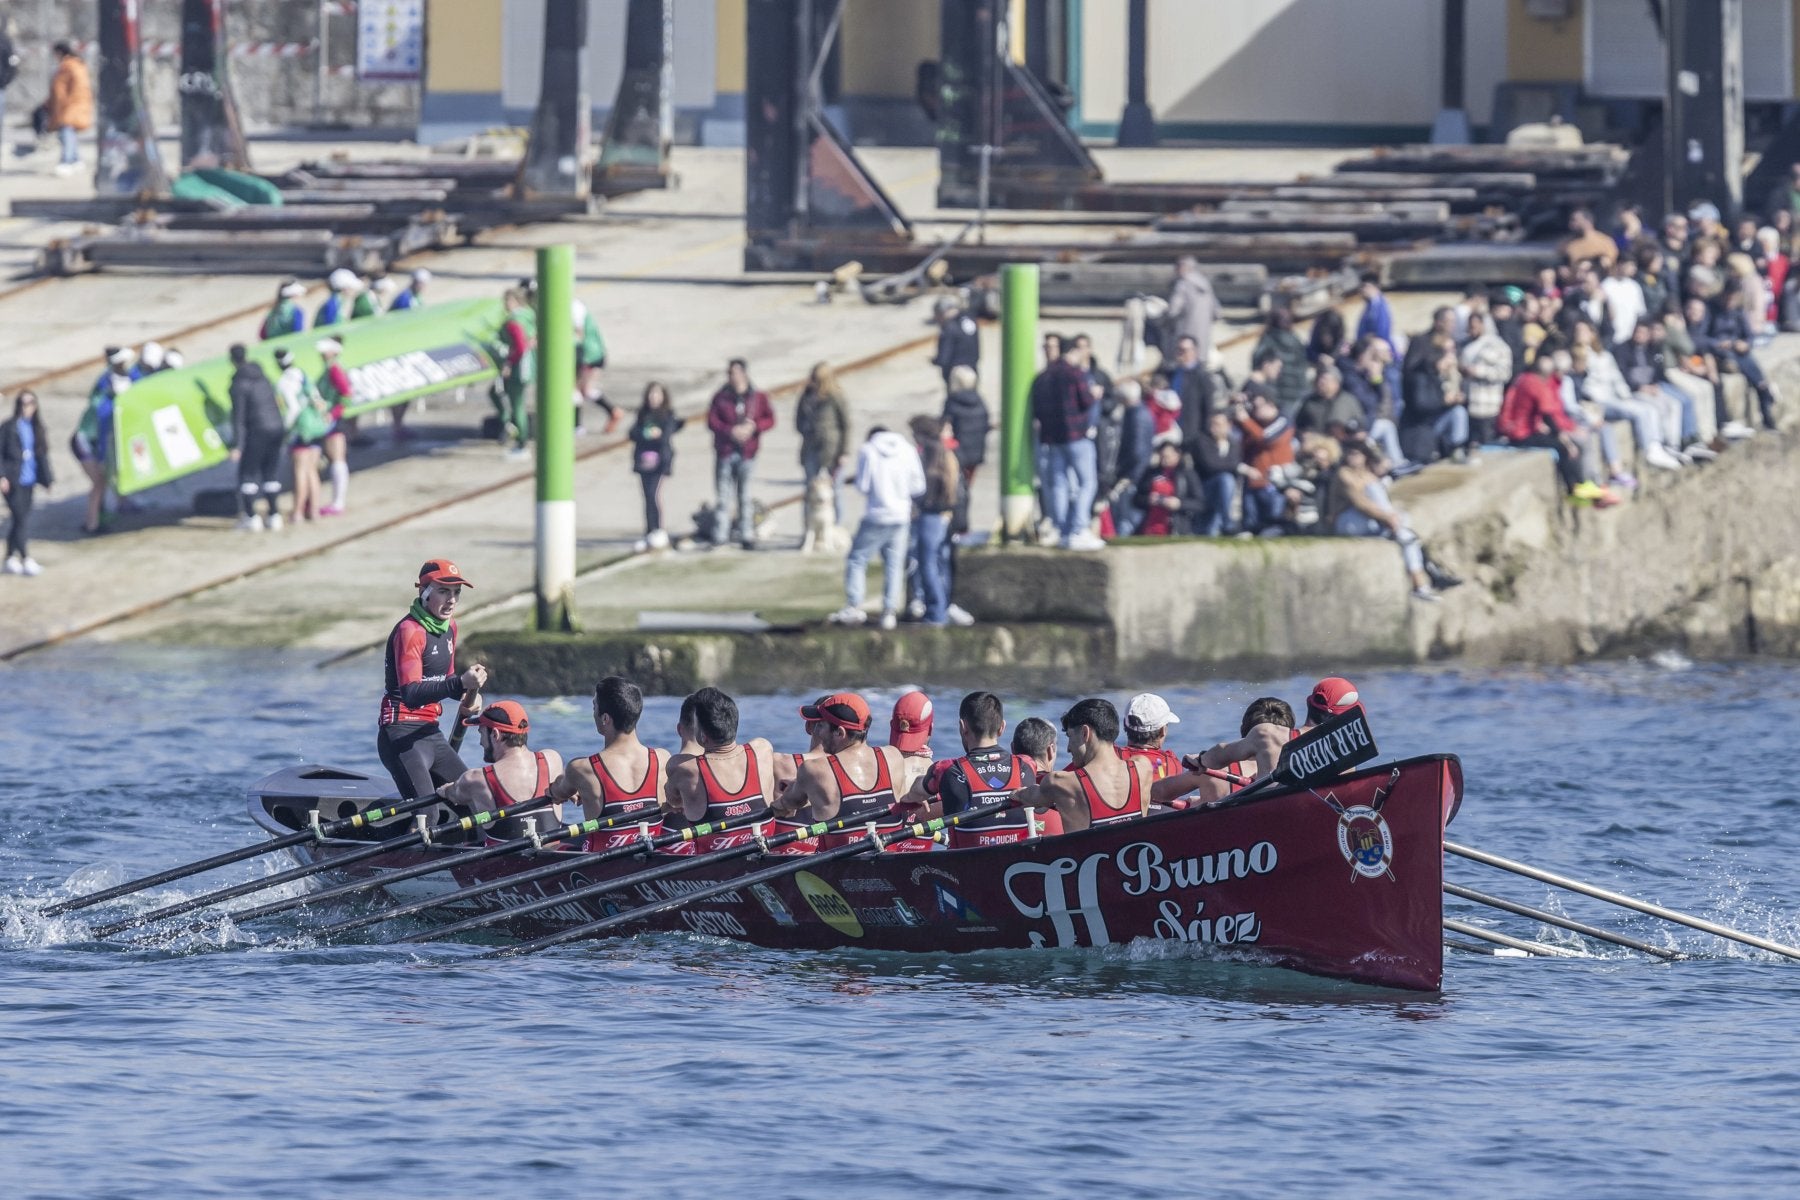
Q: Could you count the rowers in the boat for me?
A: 13